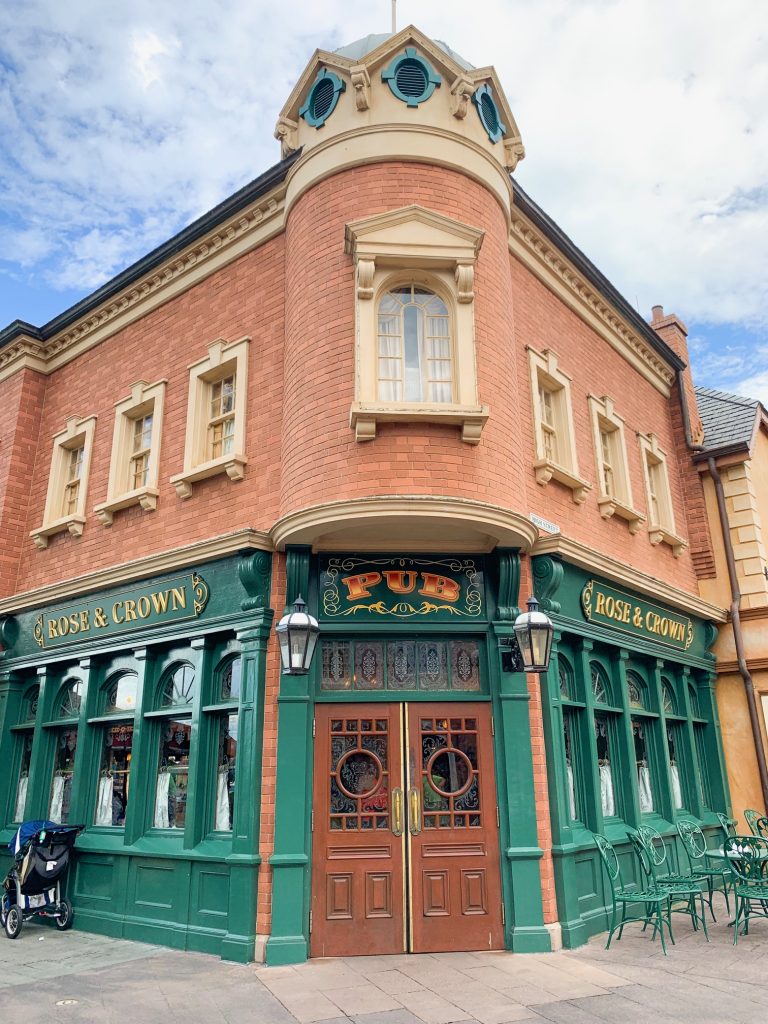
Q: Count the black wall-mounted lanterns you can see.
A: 2